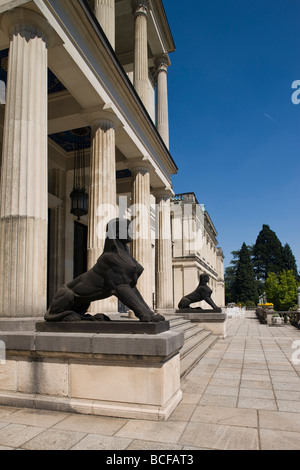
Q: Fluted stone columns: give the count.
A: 7